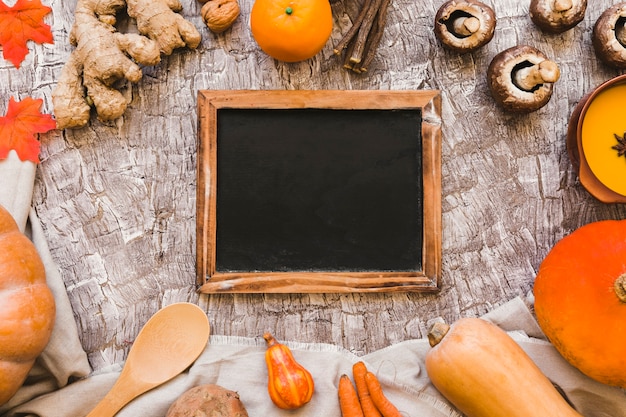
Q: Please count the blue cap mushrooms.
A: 0